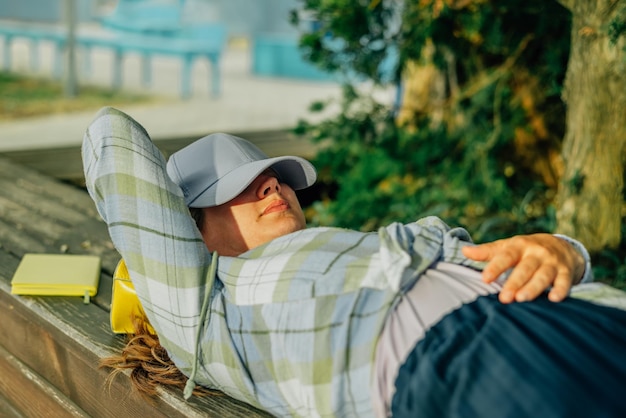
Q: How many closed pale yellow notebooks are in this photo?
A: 1